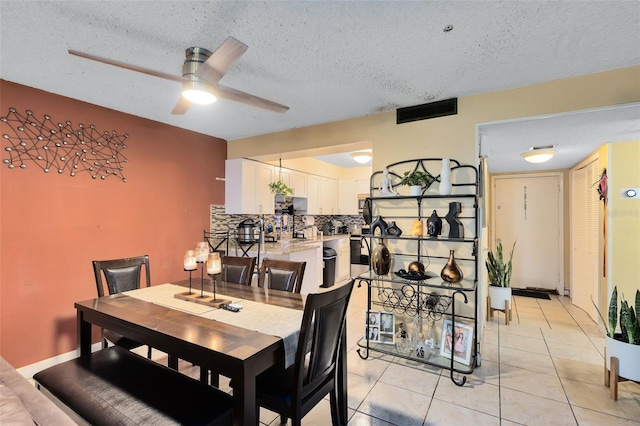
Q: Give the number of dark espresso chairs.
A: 4